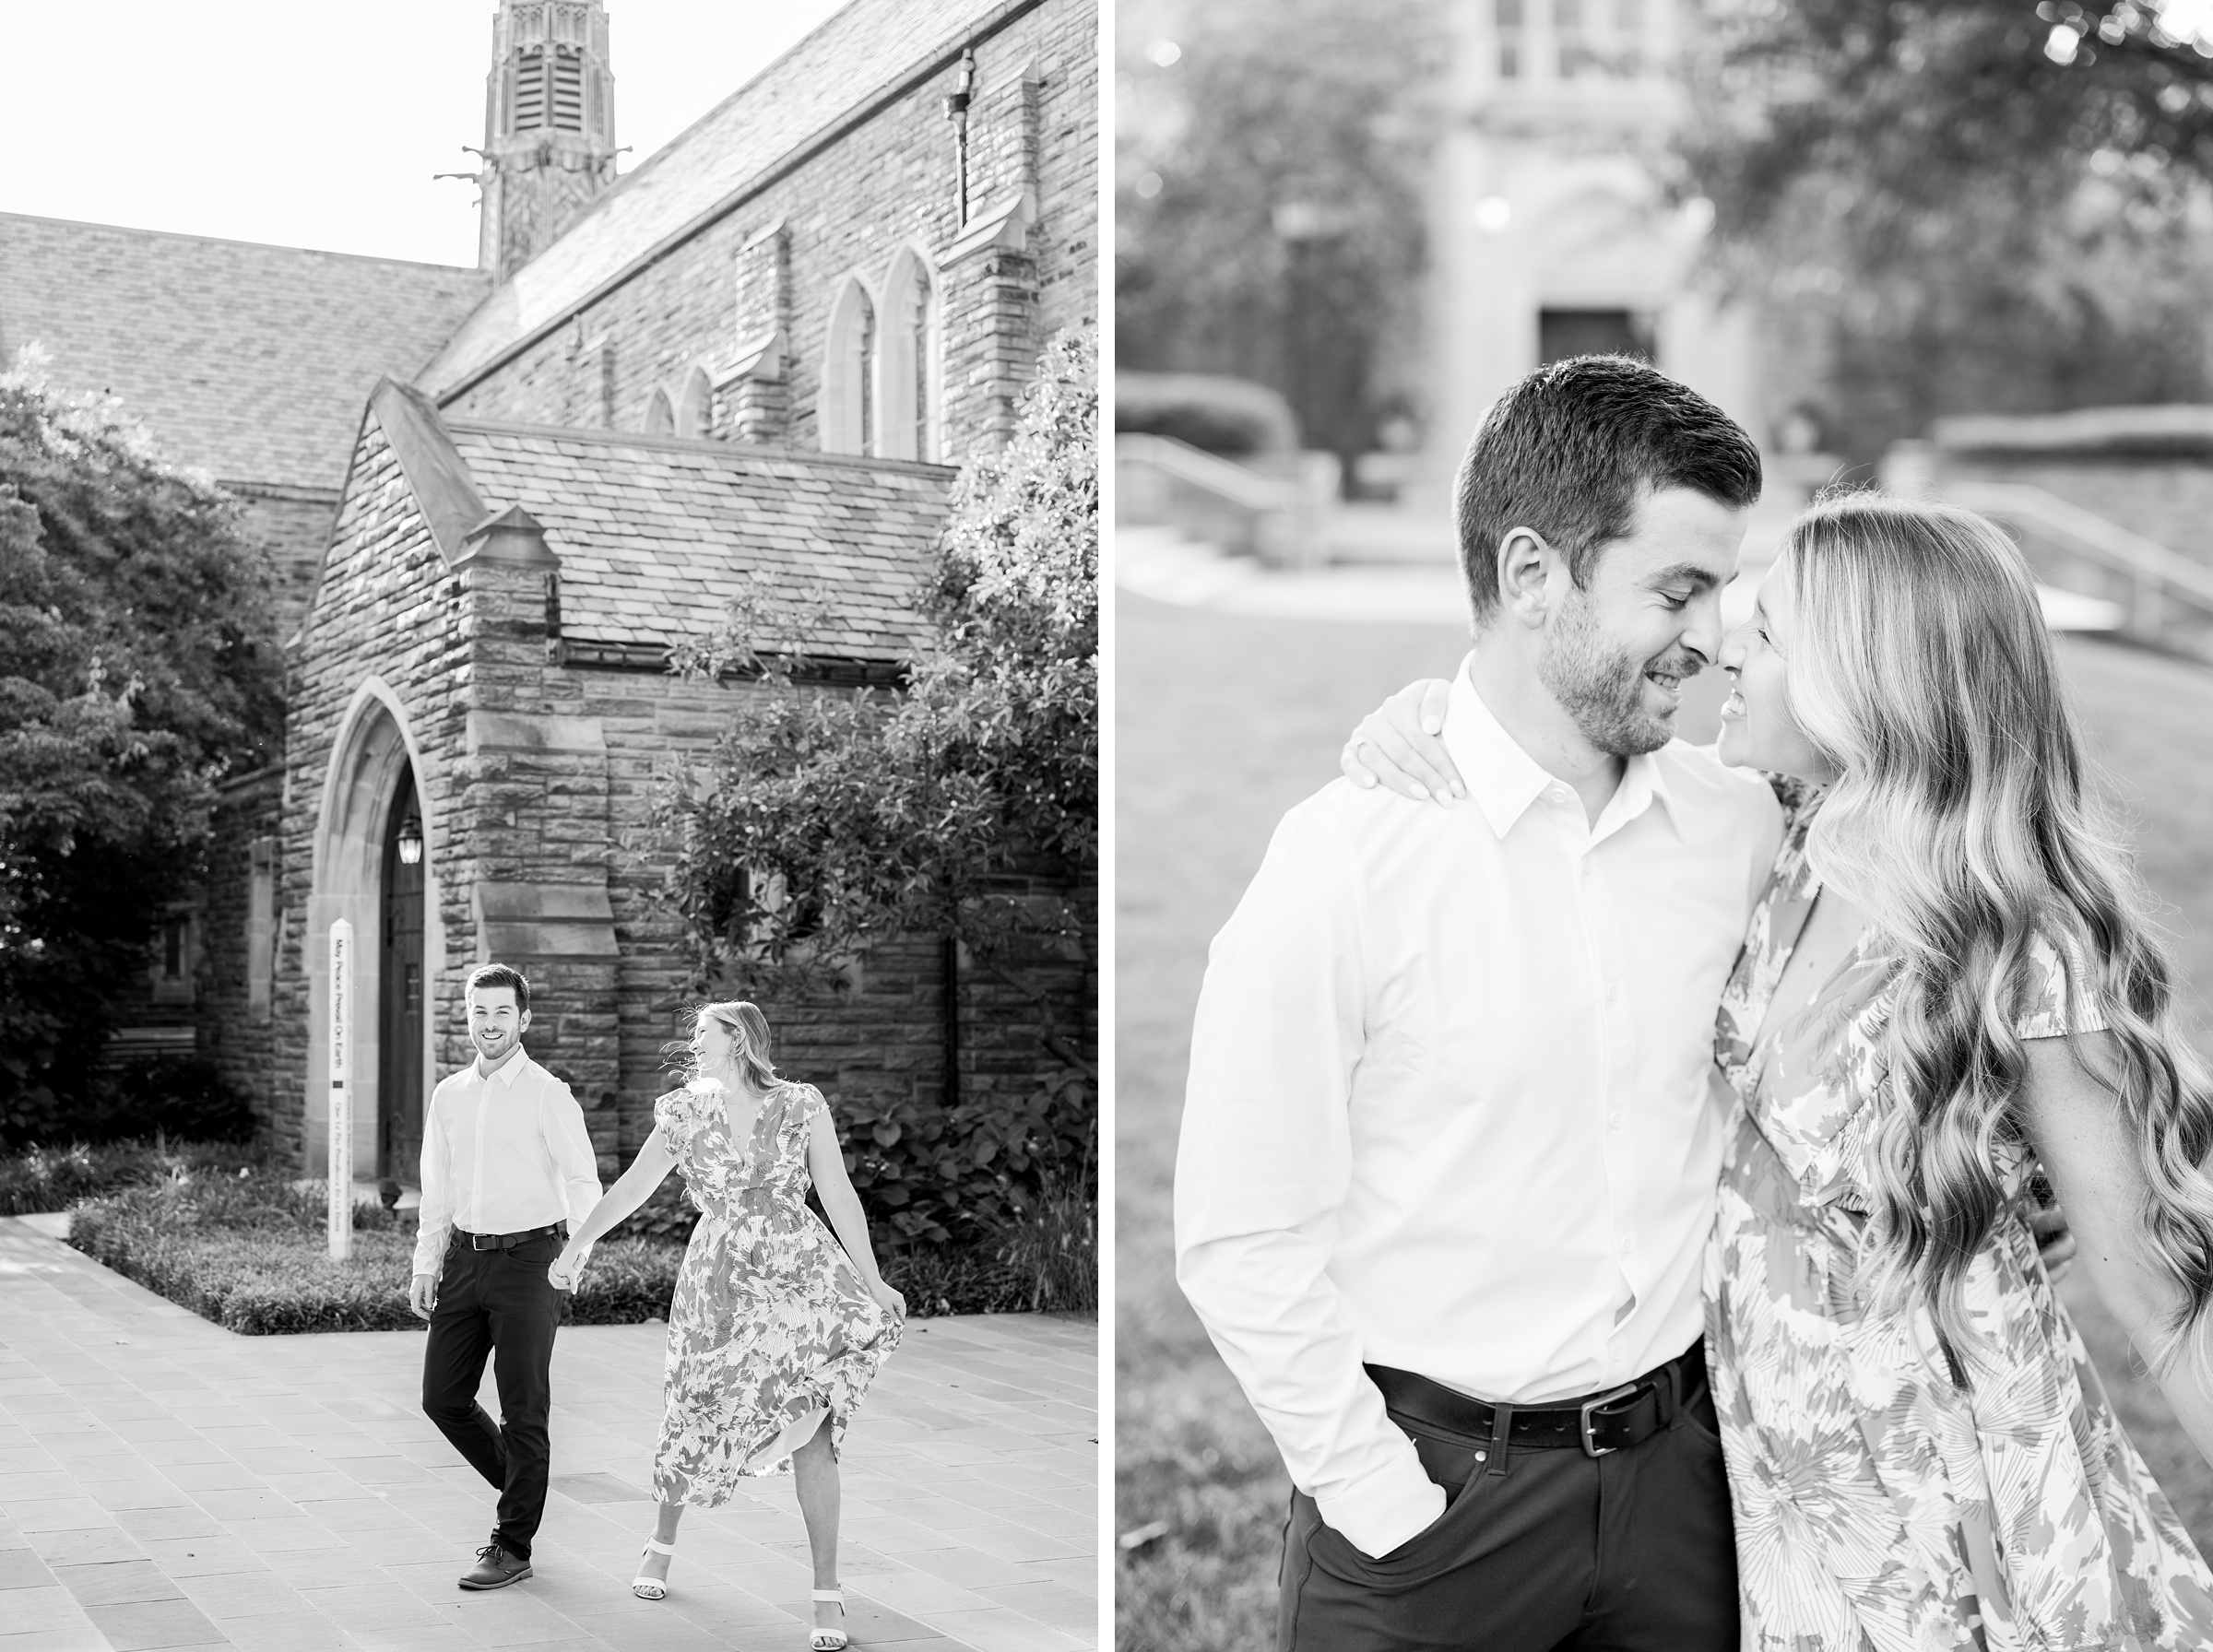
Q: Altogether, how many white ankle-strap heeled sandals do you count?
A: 2